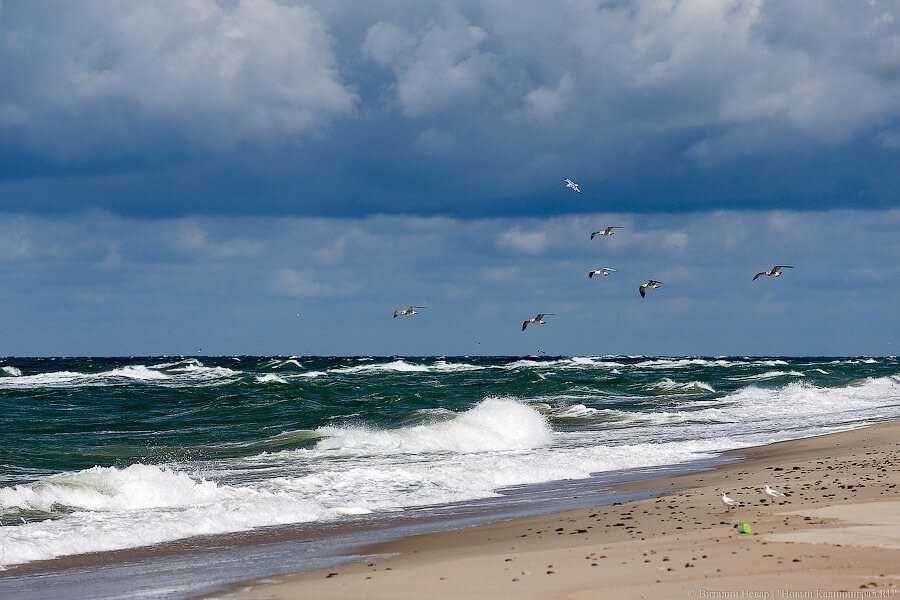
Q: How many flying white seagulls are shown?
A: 7